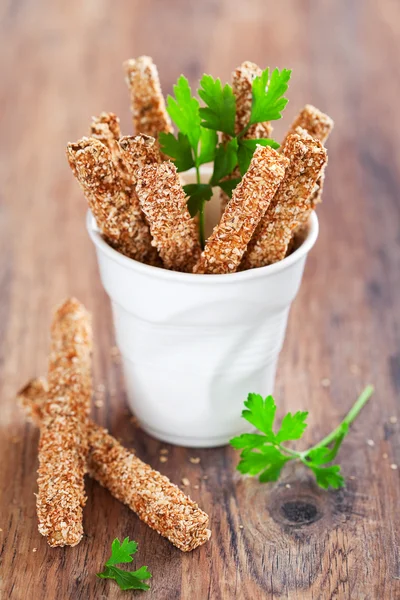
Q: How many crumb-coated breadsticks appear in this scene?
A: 11